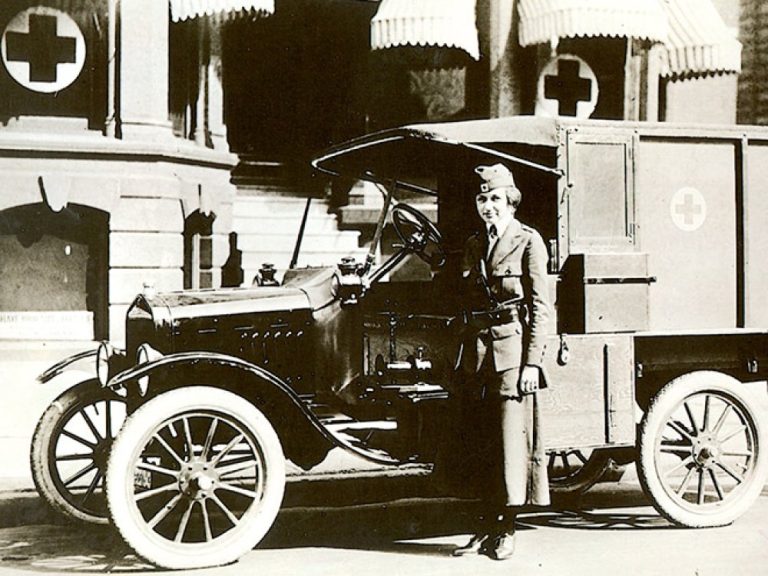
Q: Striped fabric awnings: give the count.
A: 4